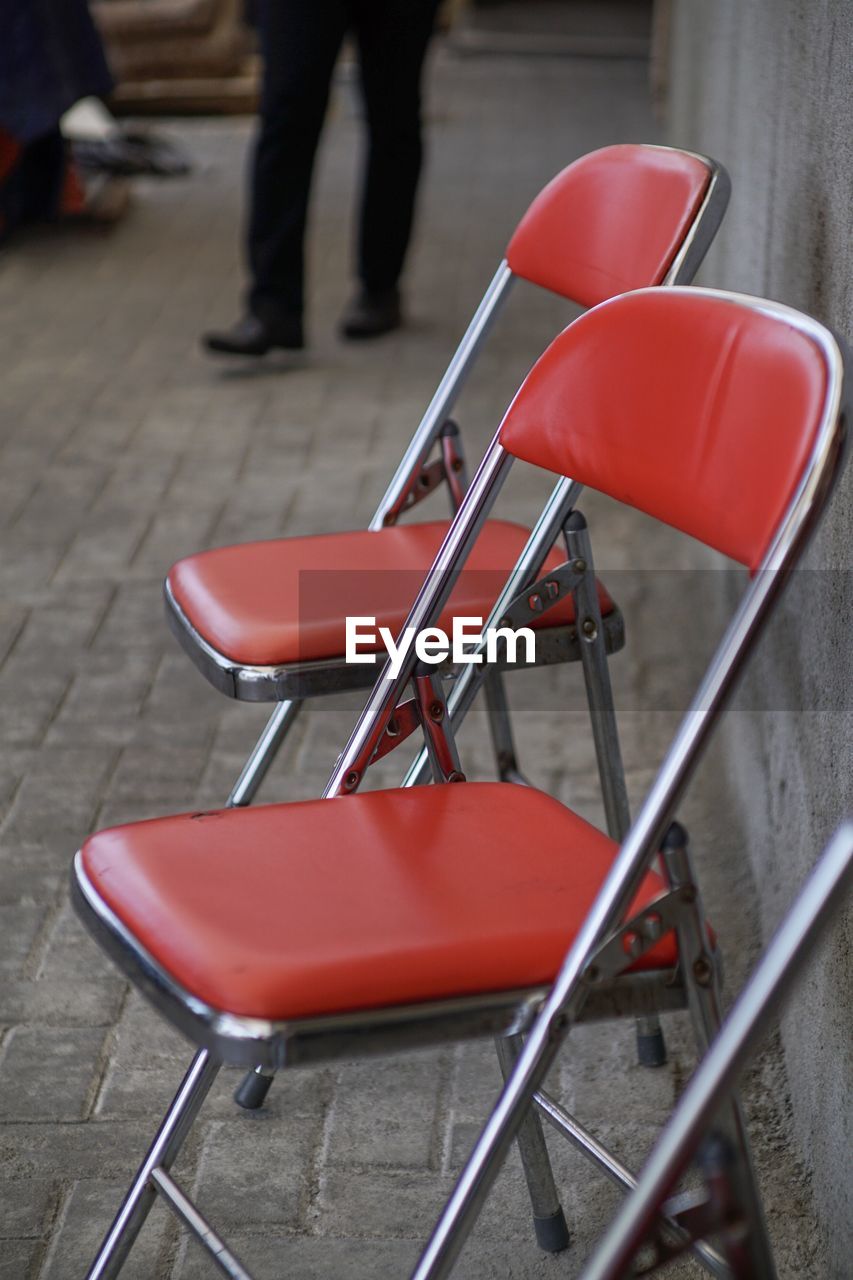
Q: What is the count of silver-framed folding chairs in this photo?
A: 3